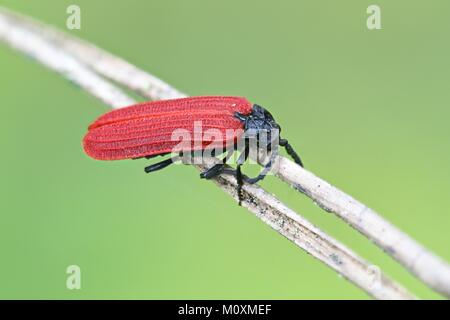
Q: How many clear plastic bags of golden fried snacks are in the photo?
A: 0